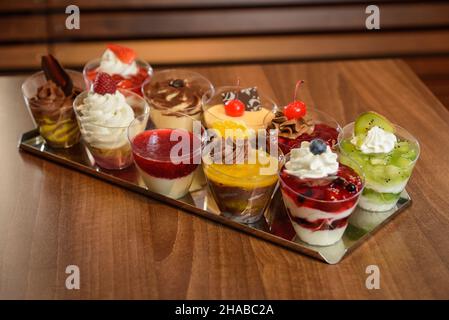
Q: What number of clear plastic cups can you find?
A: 10